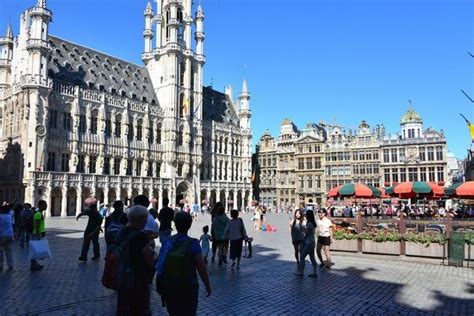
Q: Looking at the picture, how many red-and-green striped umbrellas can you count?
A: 3